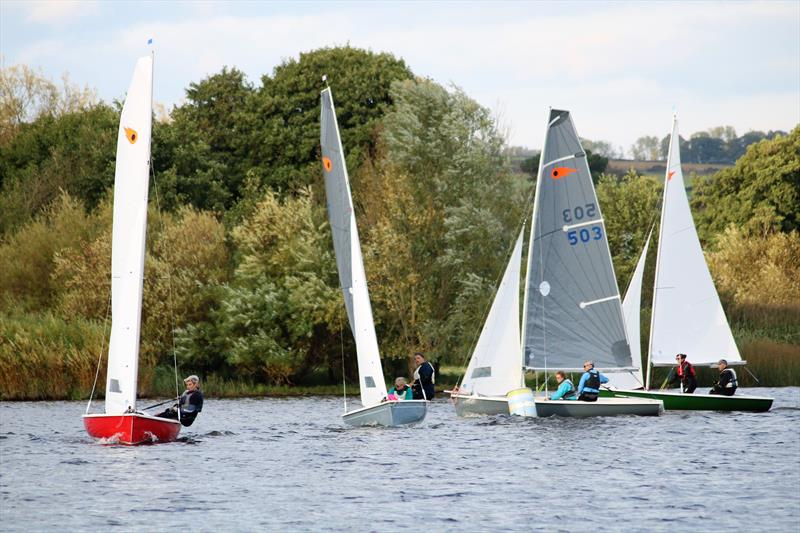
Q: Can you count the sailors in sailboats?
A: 7